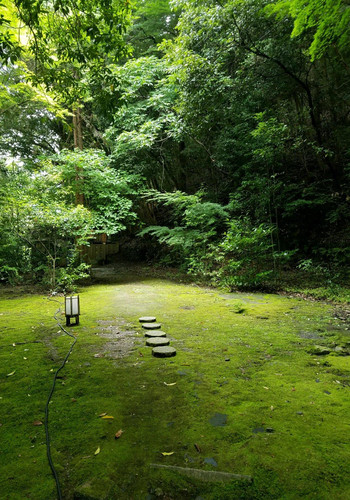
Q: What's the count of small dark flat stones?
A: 5